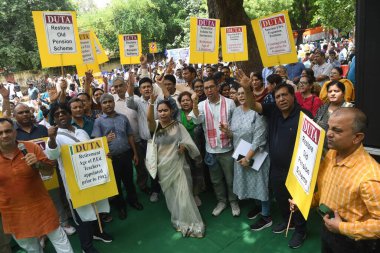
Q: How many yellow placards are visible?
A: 11